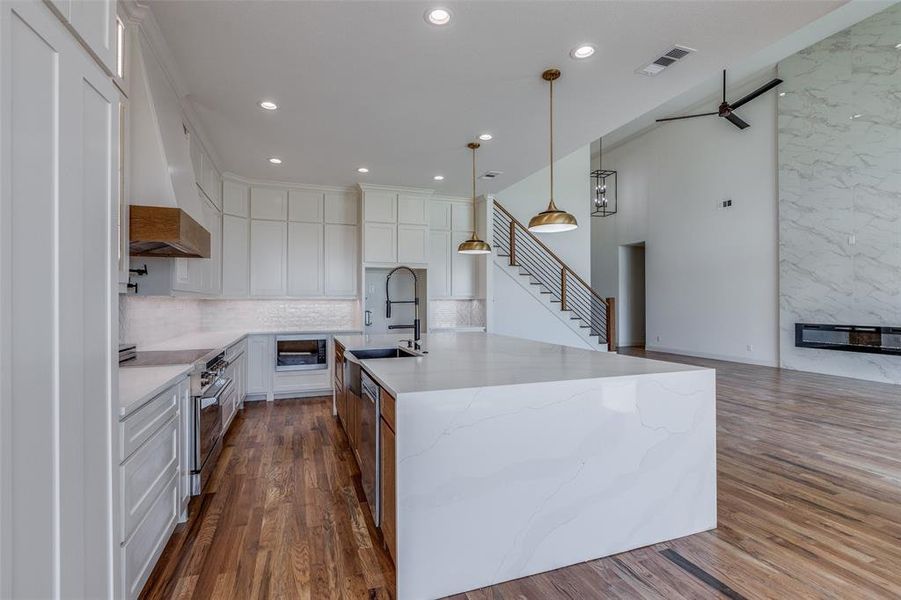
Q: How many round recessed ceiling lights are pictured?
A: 7